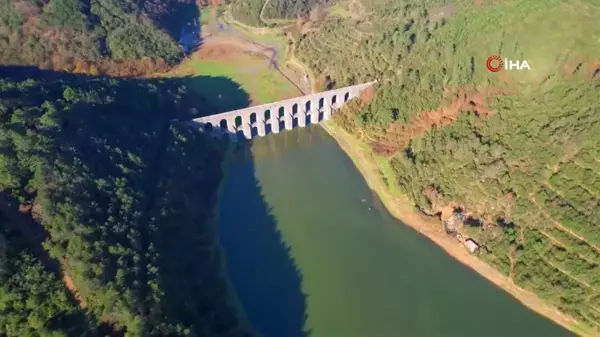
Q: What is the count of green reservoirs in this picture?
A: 1